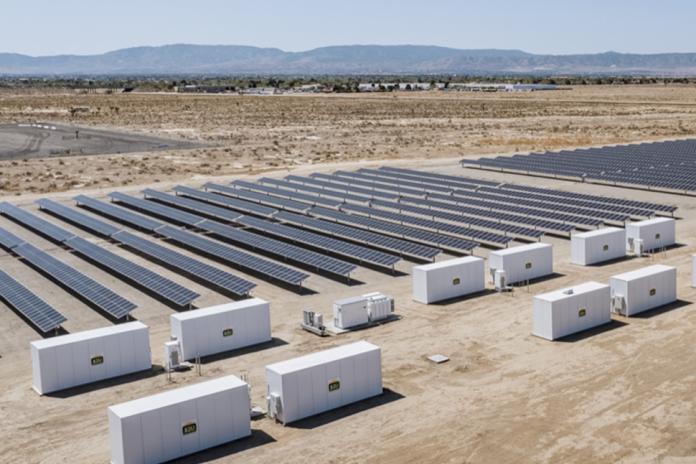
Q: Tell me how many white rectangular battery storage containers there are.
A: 10